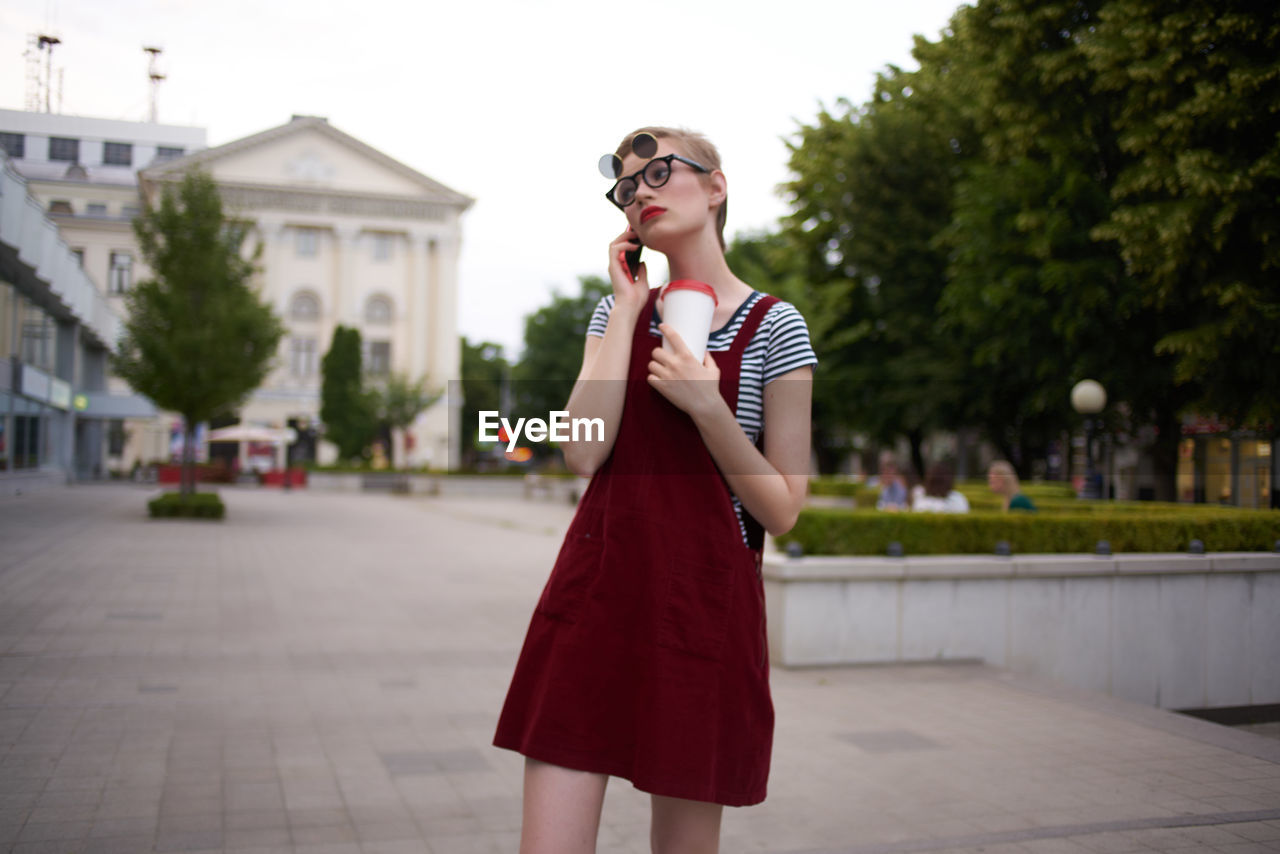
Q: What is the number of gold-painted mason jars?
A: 0